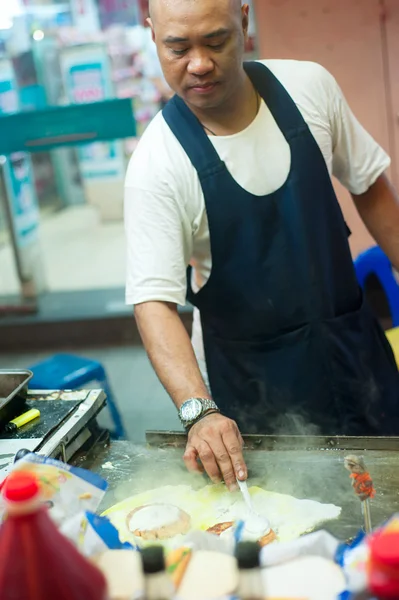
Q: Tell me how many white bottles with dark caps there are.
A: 2